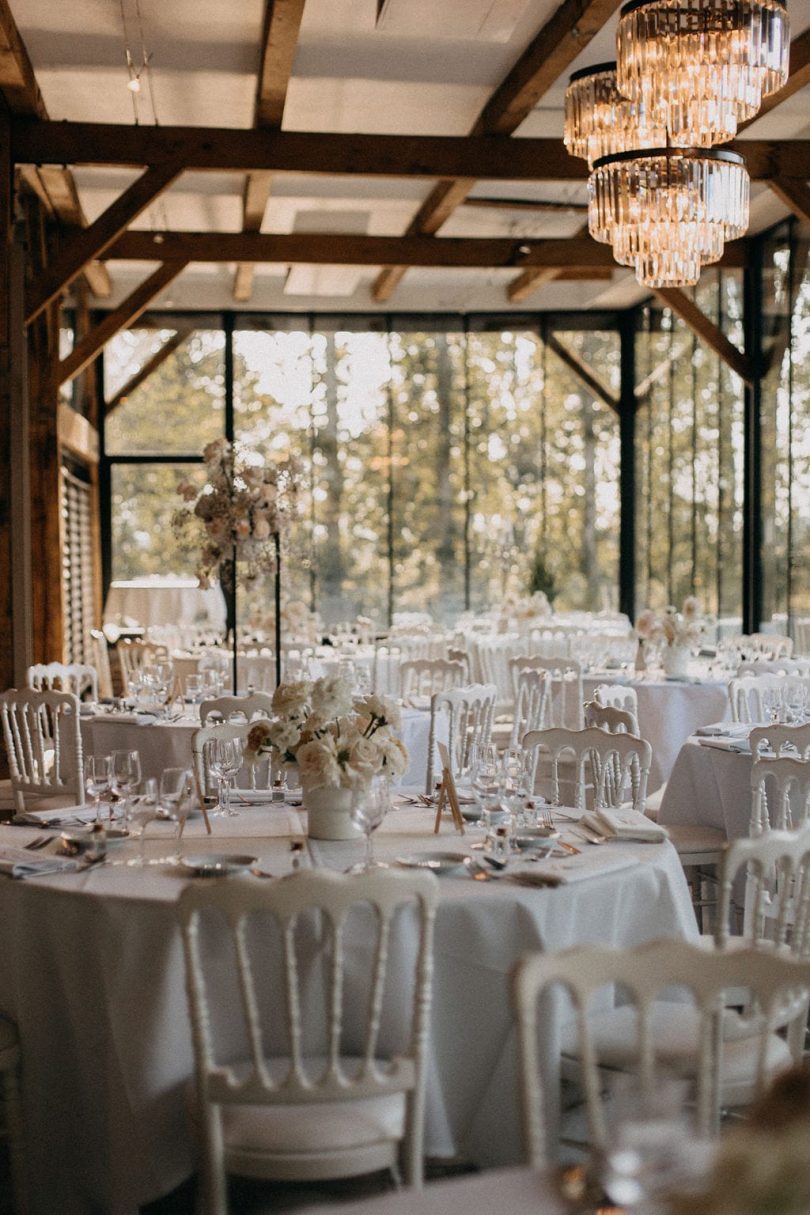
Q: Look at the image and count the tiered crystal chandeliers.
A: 3